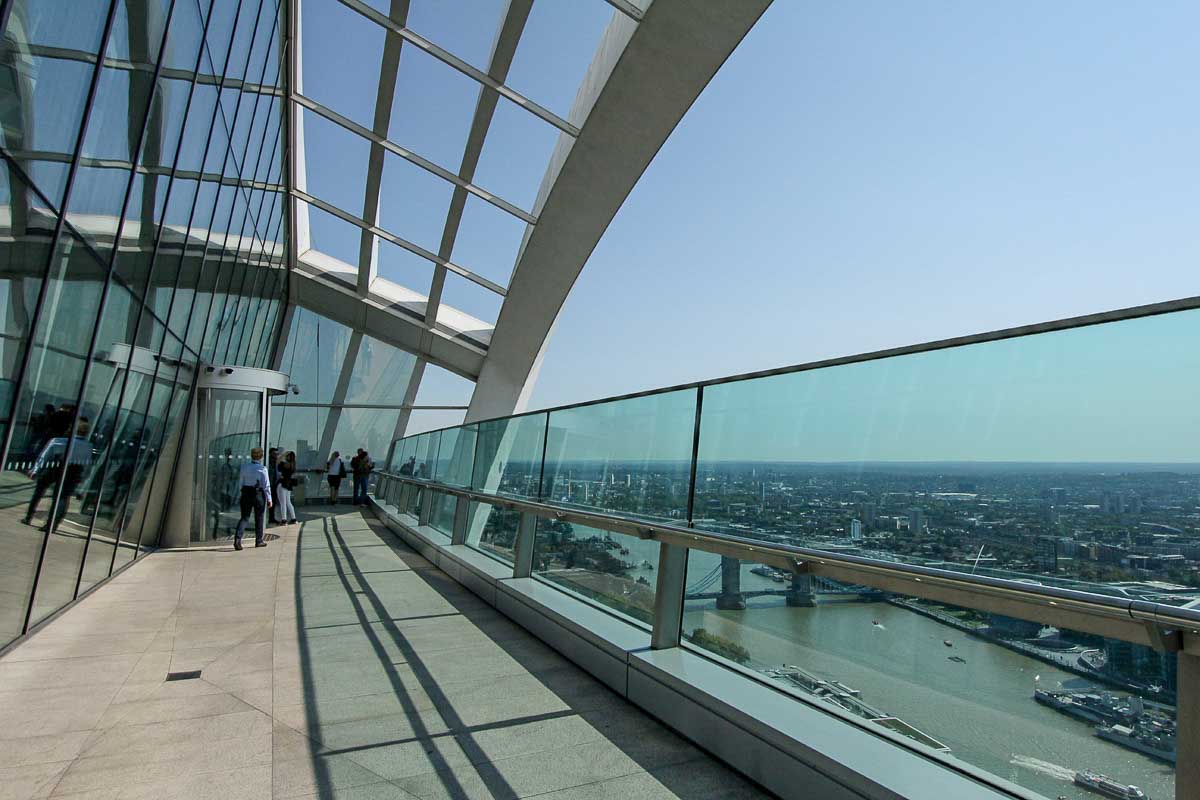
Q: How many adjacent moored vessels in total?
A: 2